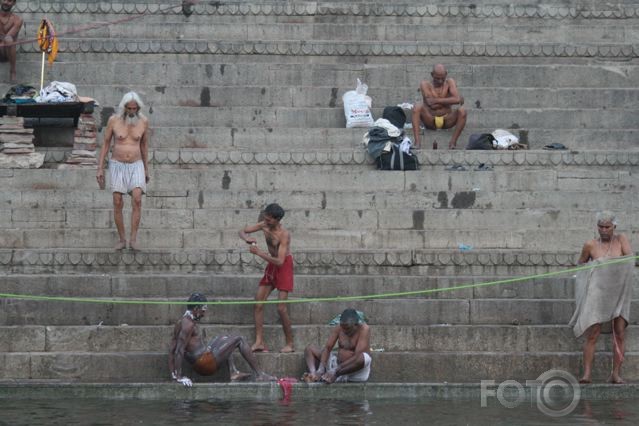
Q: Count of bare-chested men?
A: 7